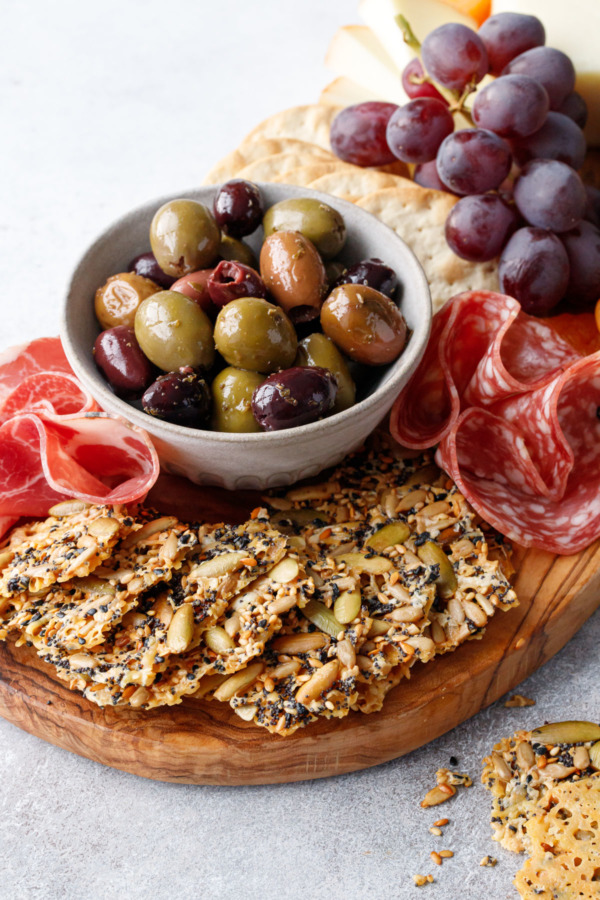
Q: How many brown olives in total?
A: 3